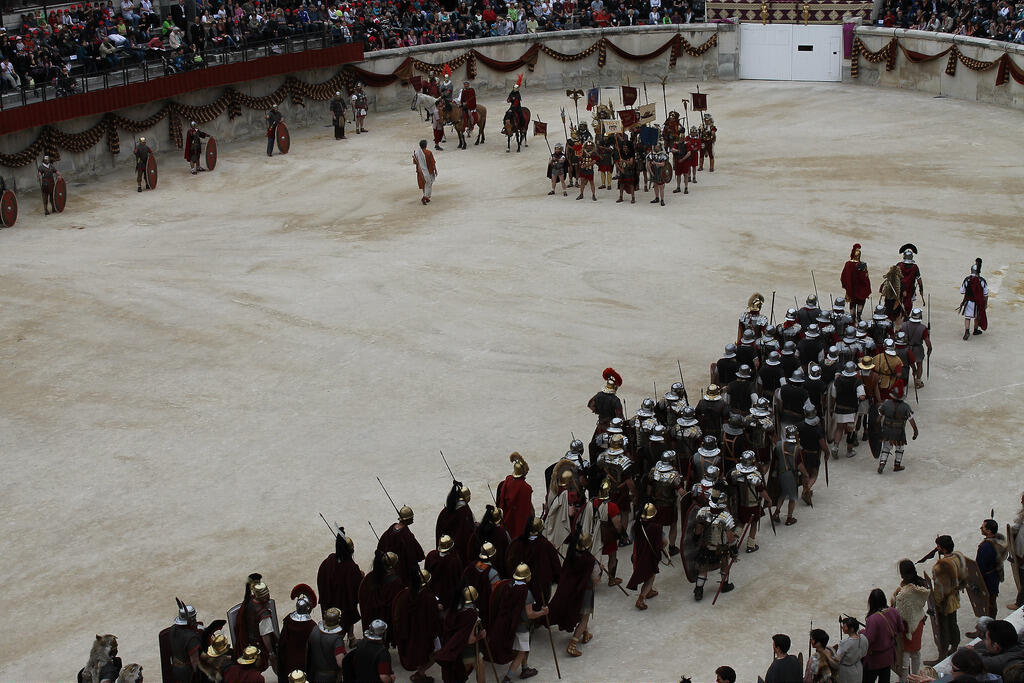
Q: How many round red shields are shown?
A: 5